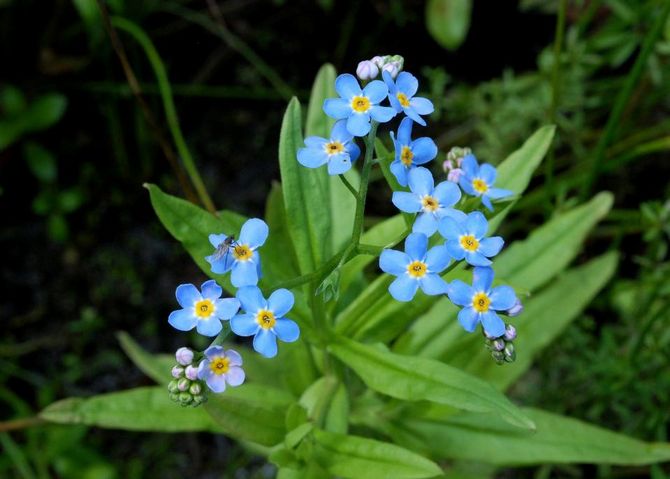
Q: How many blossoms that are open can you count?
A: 13